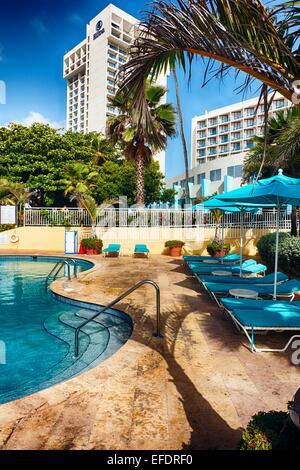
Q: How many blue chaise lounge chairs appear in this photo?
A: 9